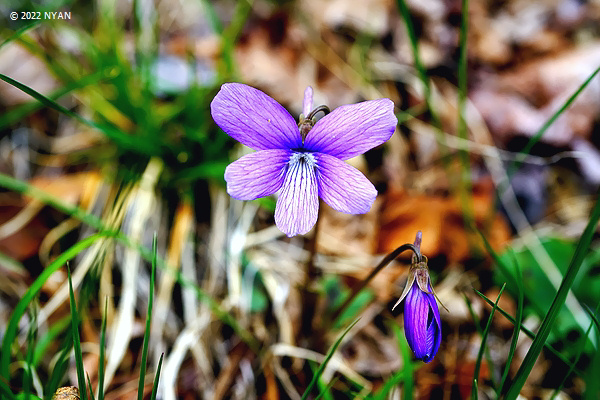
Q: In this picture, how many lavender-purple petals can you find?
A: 5